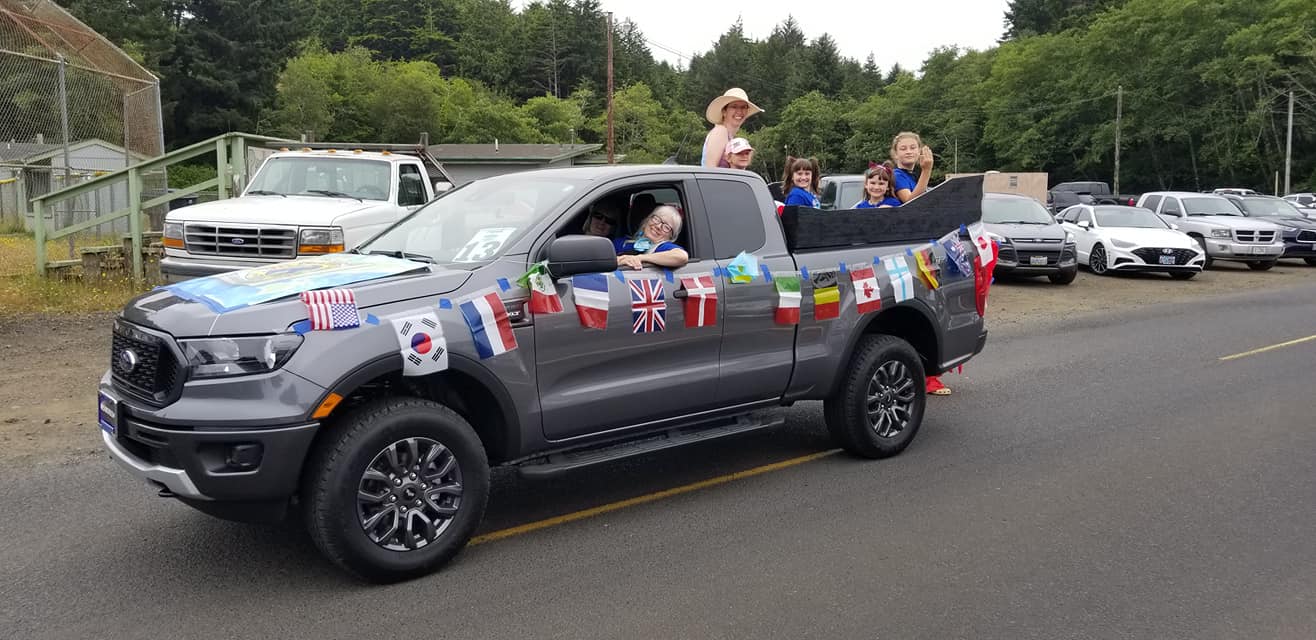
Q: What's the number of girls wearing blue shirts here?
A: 3